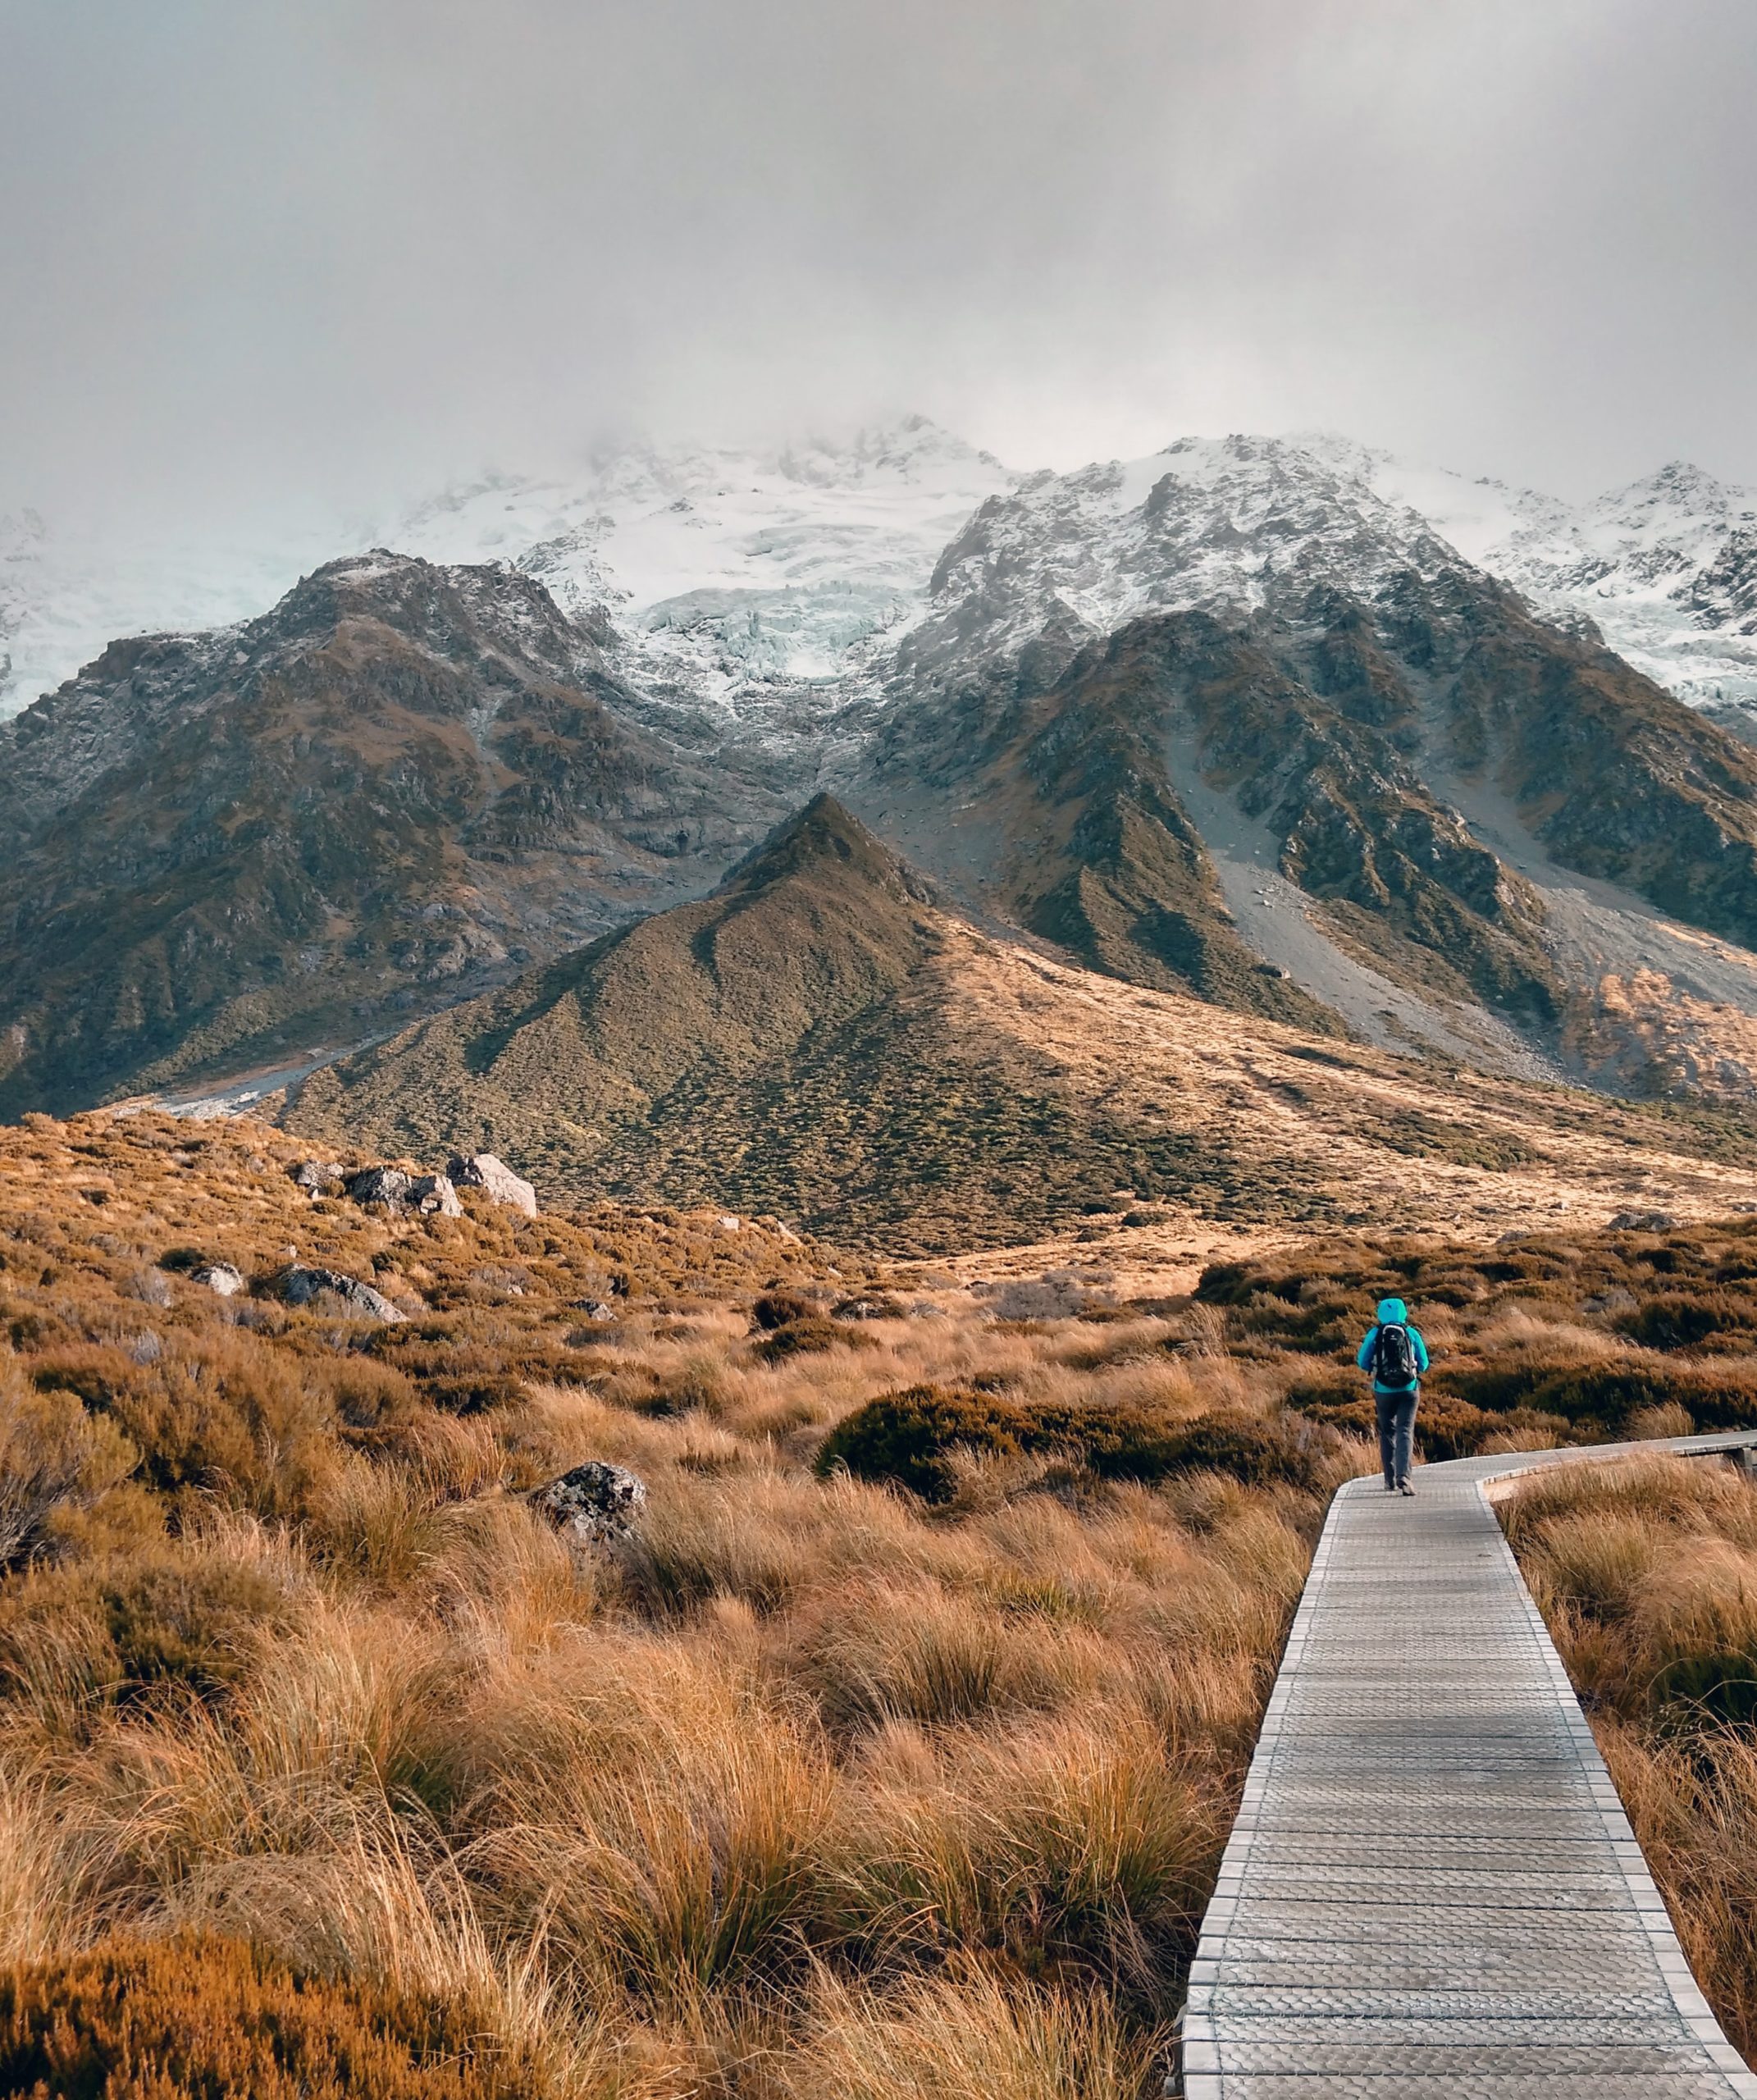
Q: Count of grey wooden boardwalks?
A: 1